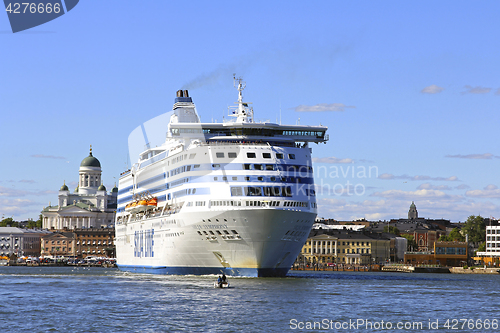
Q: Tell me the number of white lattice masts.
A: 1